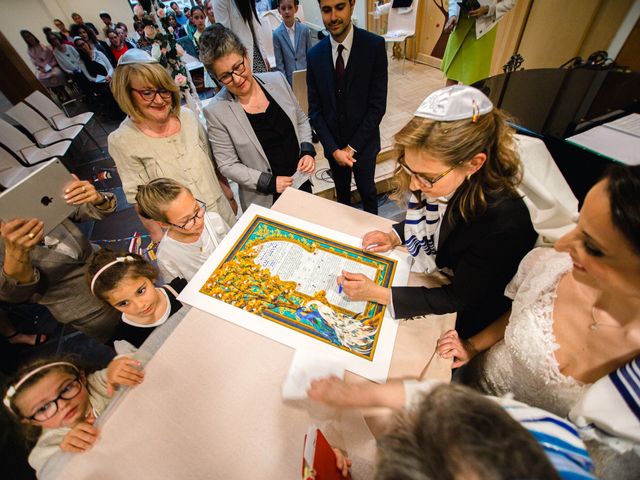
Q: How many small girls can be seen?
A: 3